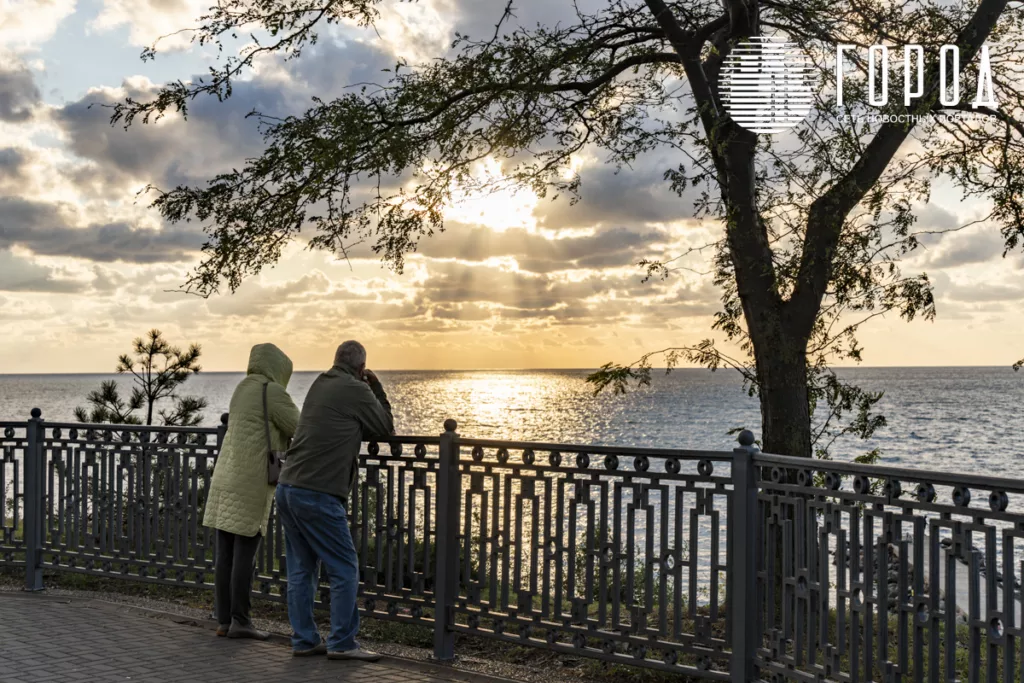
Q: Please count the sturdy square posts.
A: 4